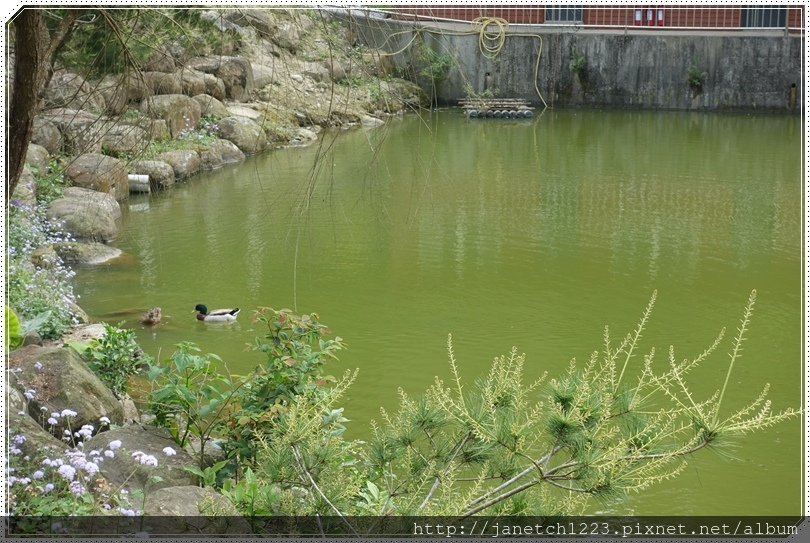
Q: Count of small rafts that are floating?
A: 1